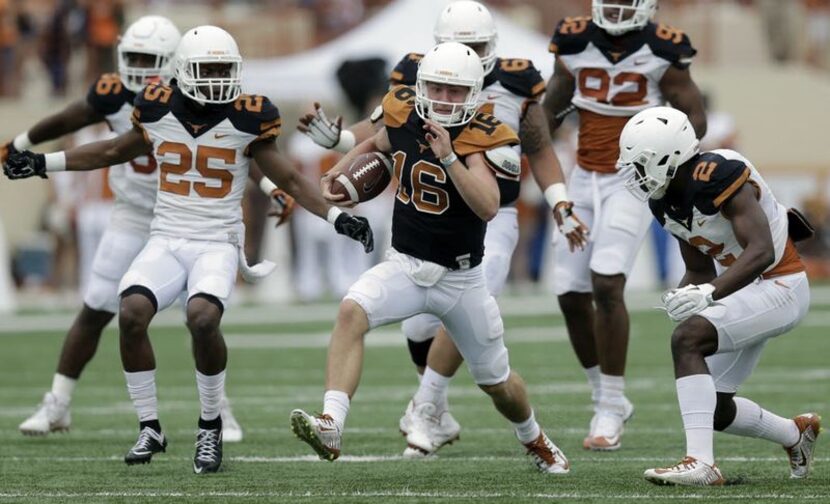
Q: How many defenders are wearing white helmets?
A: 5